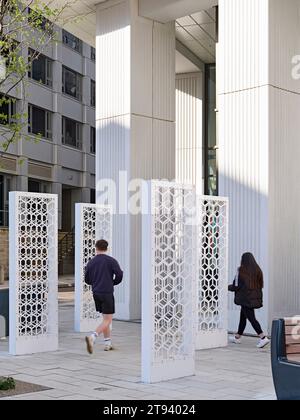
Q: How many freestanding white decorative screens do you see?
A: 4